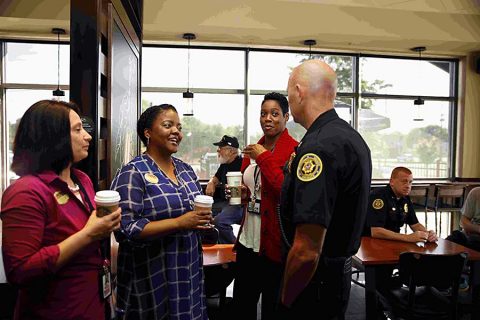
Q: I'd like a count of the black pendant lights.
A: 4